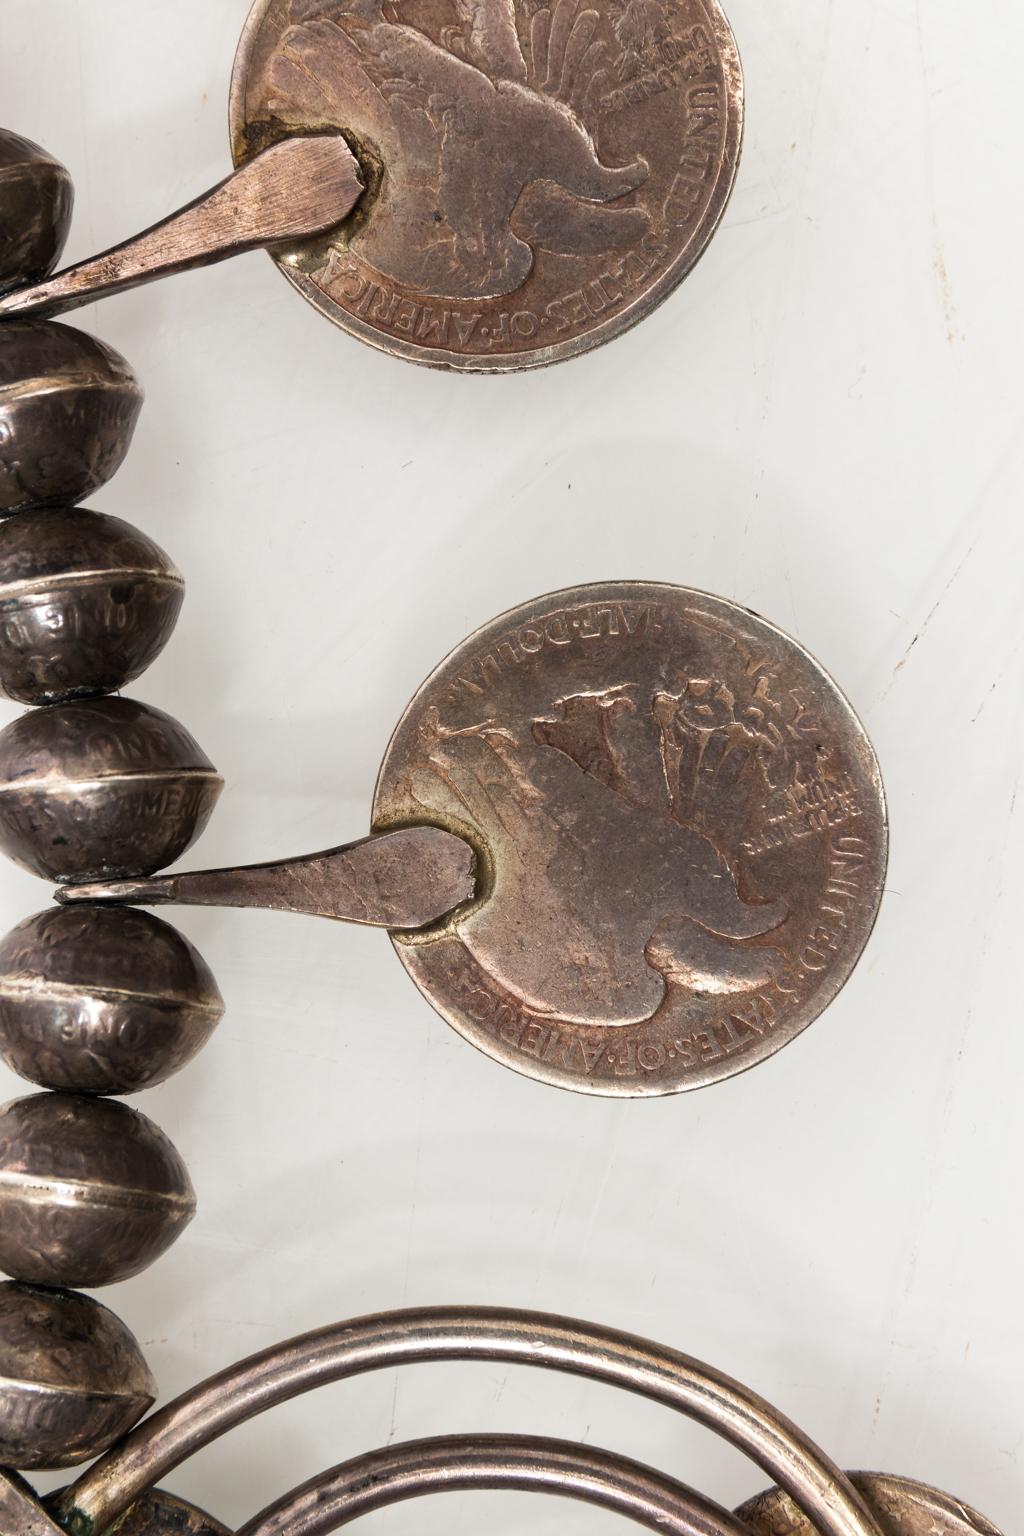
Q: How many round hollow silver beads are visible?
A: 7